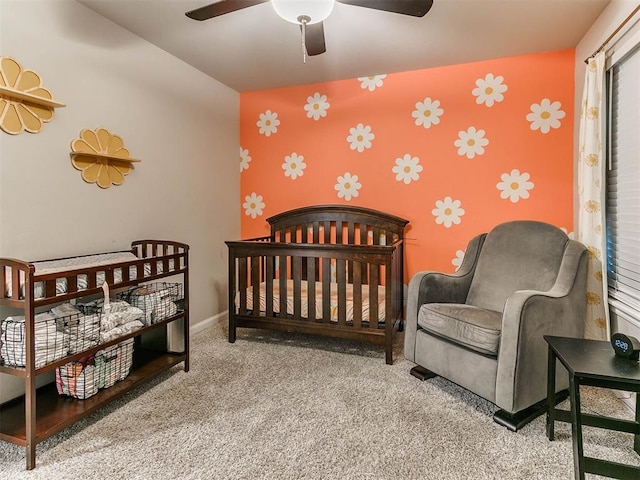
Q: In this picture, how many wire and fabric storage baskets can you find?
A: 3